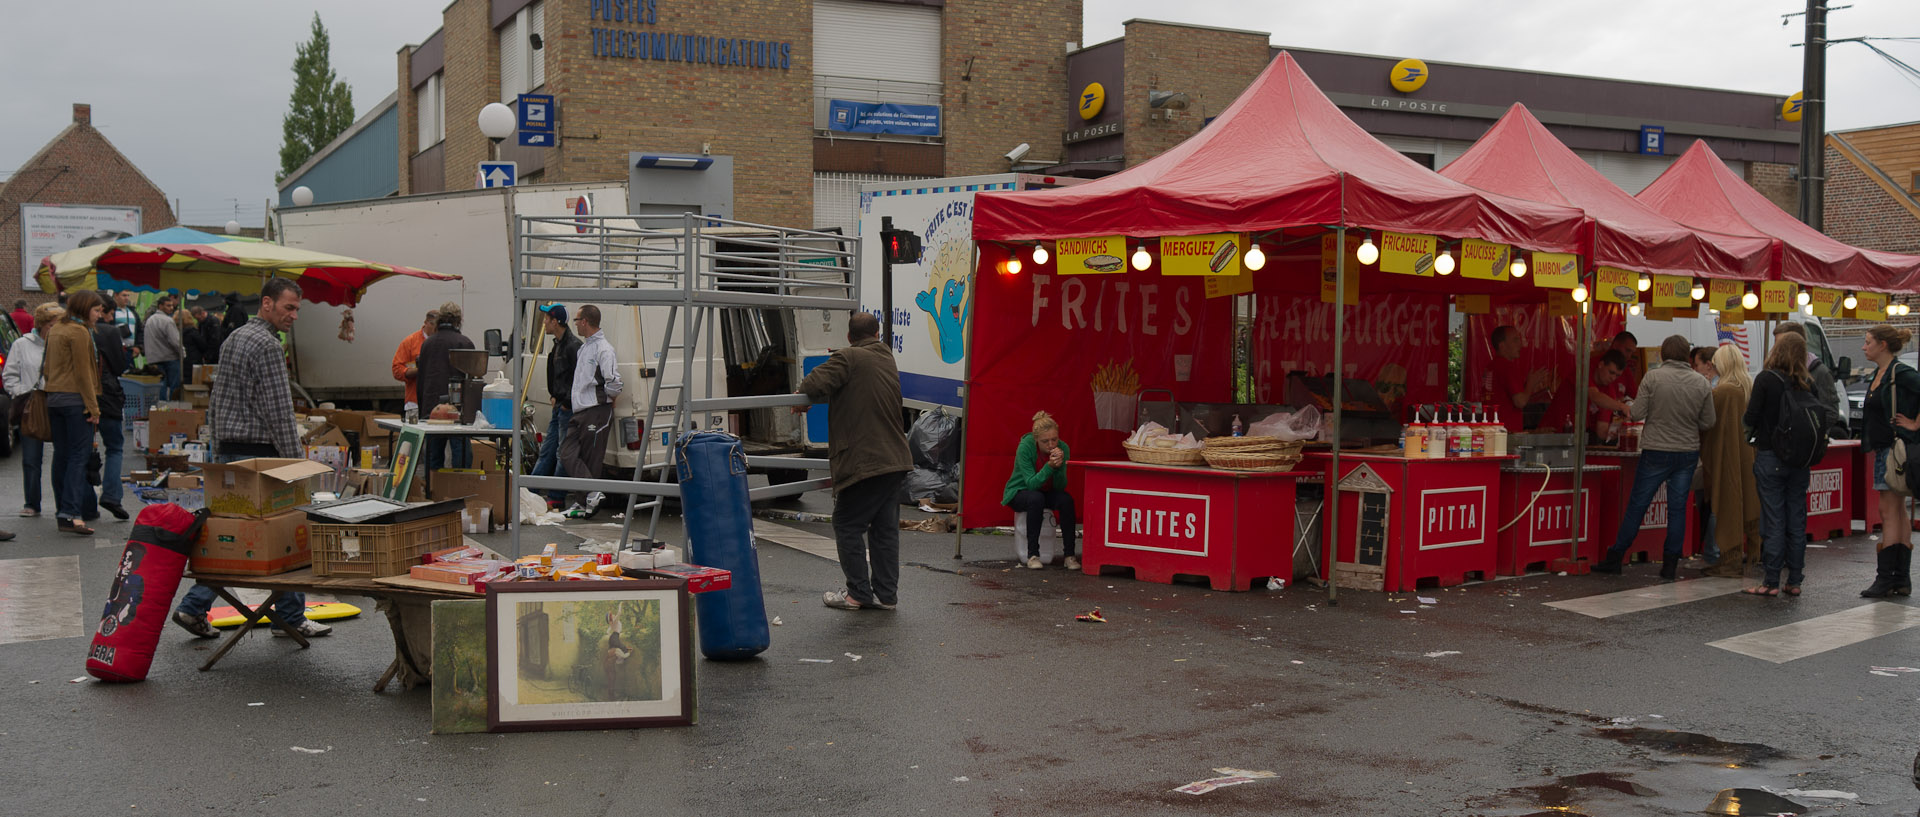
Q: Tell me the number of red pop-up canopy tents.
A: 3